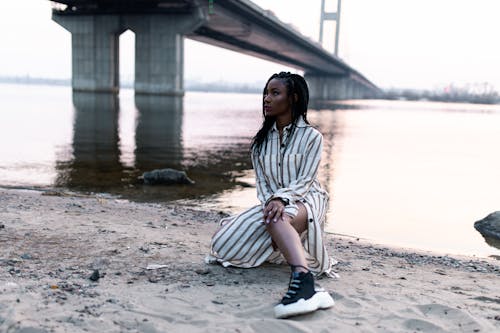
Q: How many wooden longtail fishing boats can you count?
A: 0